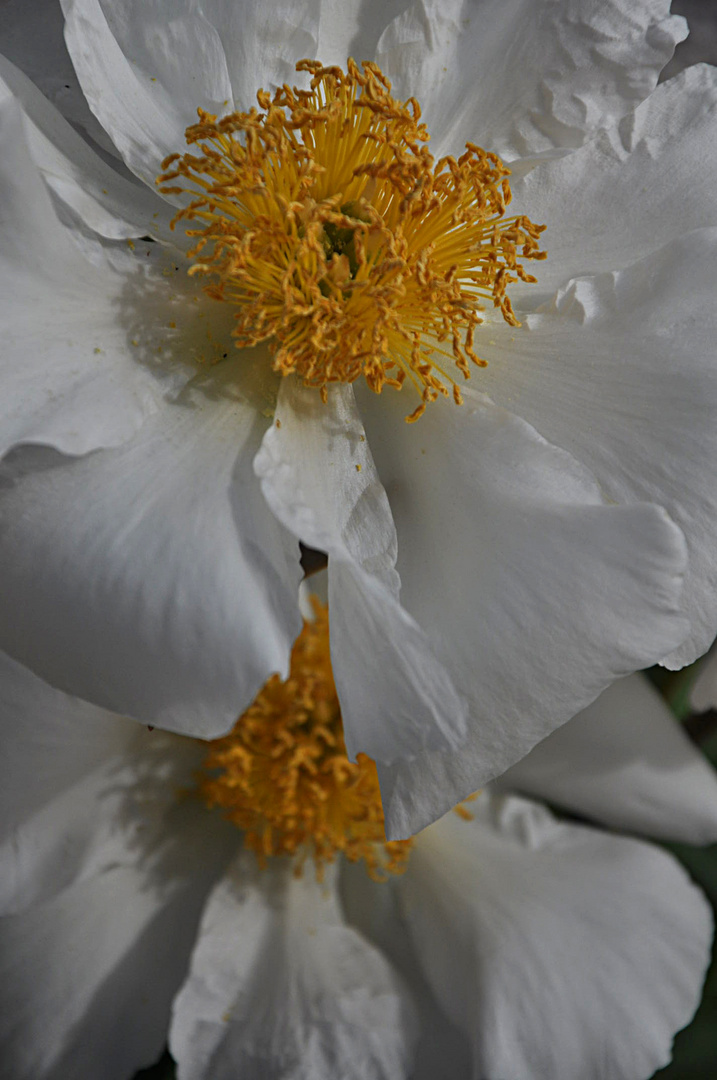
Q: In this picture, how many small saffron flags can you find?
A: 0